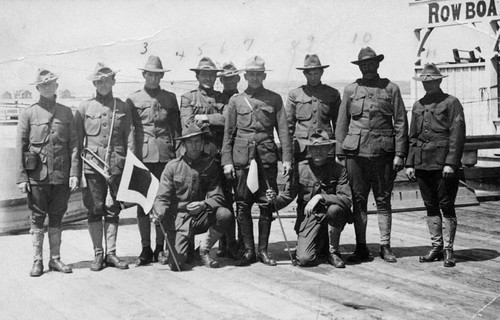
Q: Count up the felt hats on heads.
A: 11